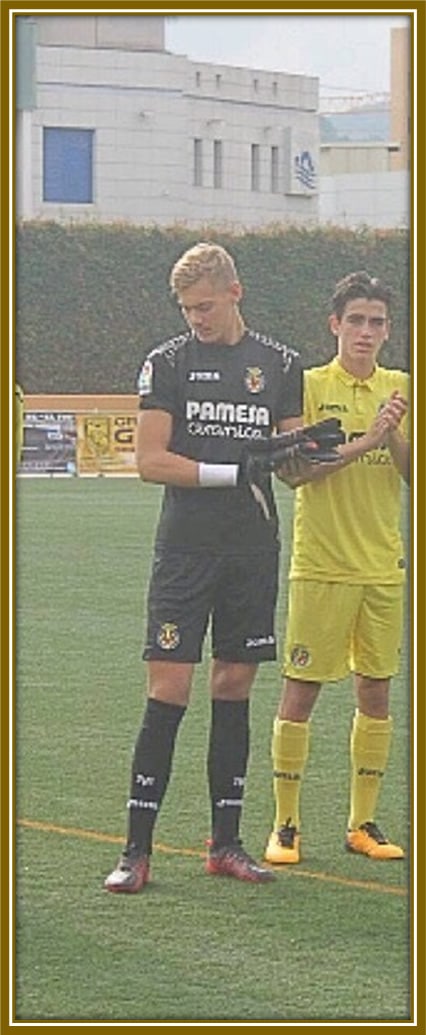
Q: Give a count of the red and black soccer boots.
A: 2